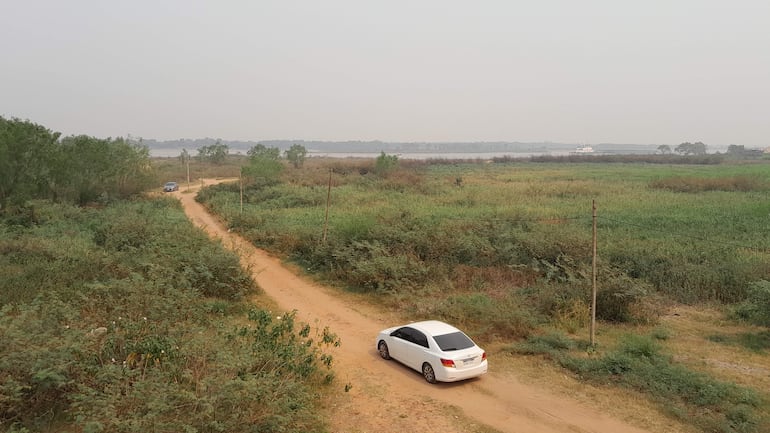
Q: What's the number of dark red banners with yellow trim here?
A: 0